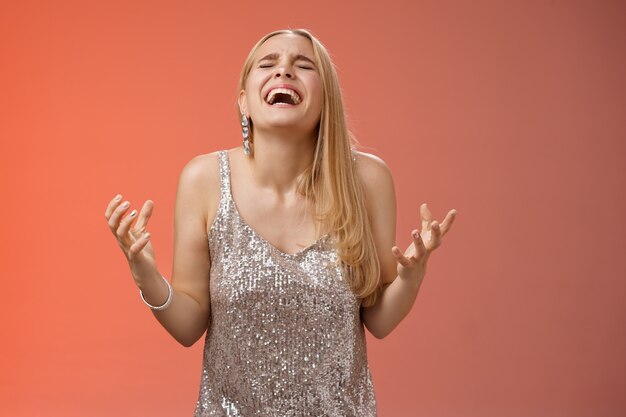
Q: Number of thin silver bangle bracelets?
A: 1